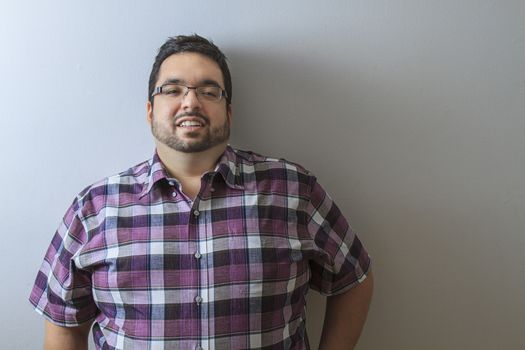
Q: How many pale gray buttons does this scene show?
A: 6